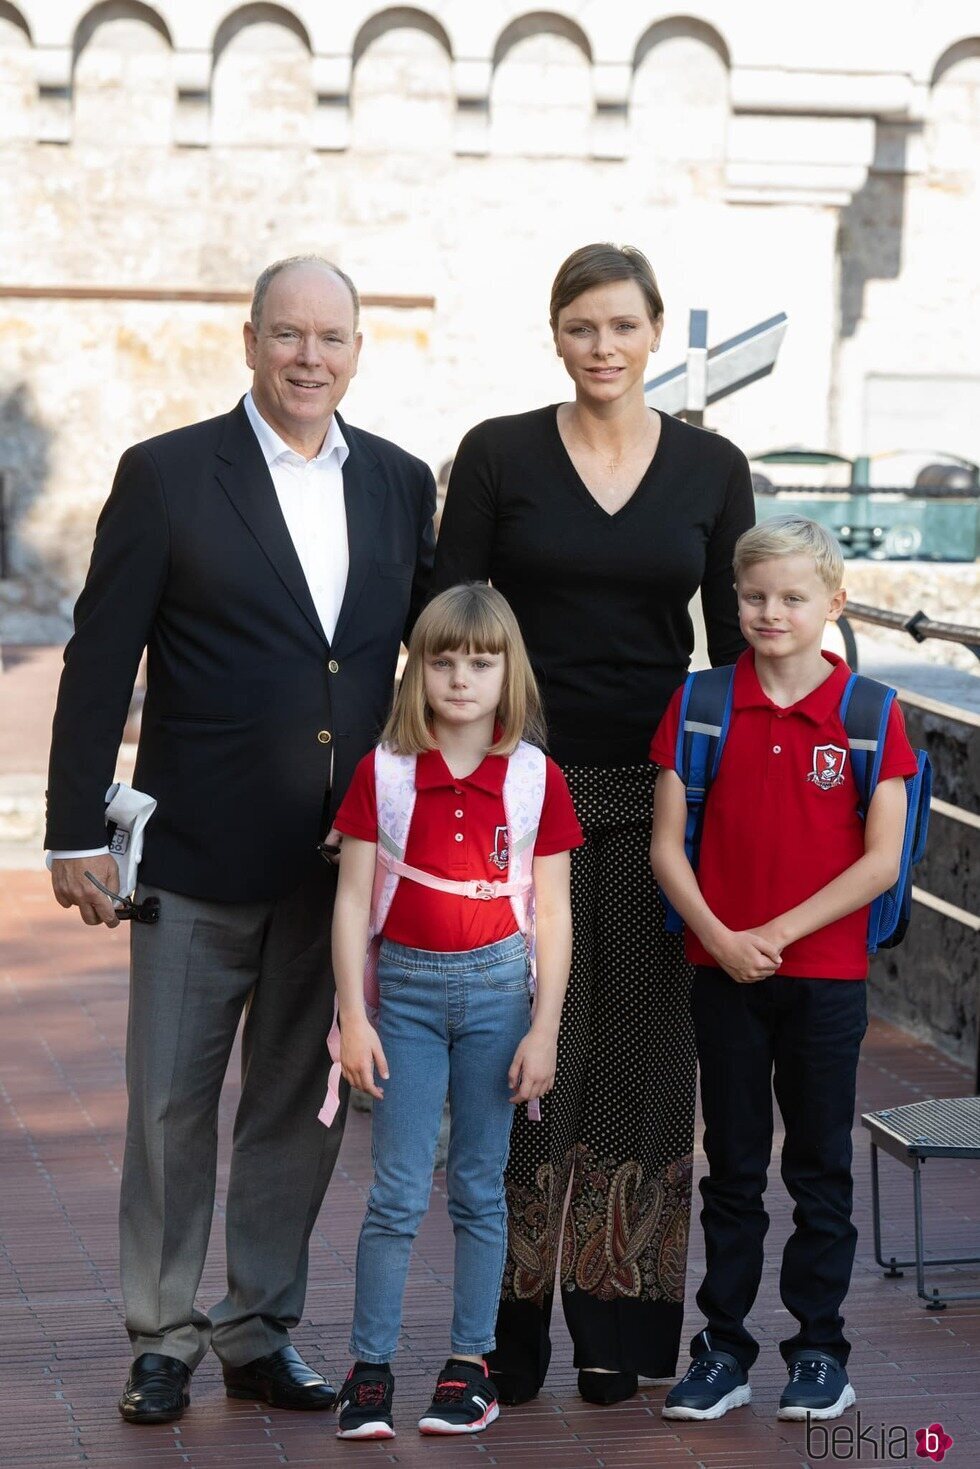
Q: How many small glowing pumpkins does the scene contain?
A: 0